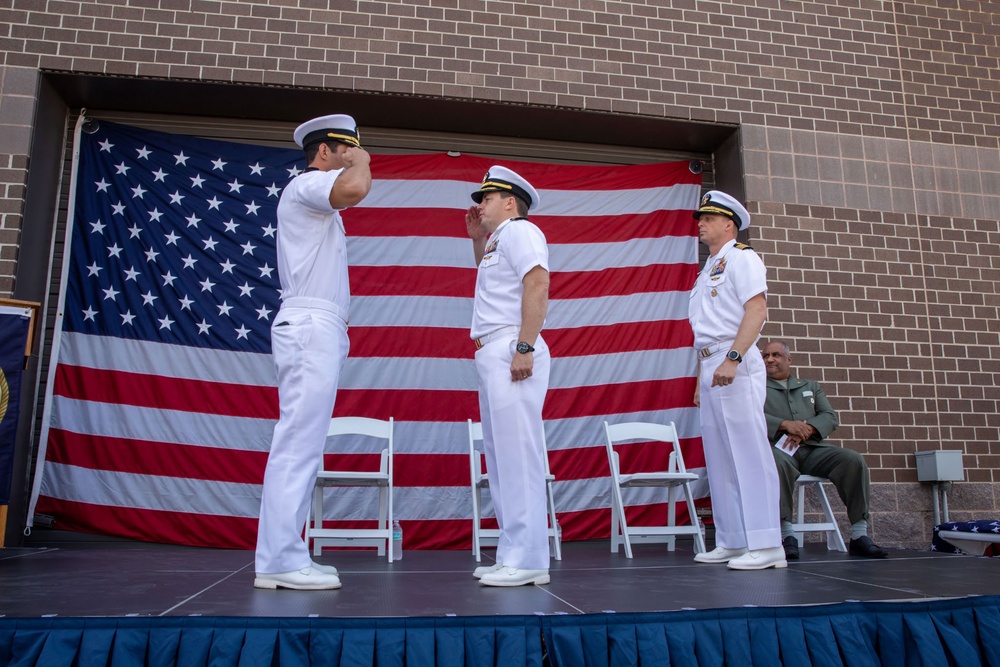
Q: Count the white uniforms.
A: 3